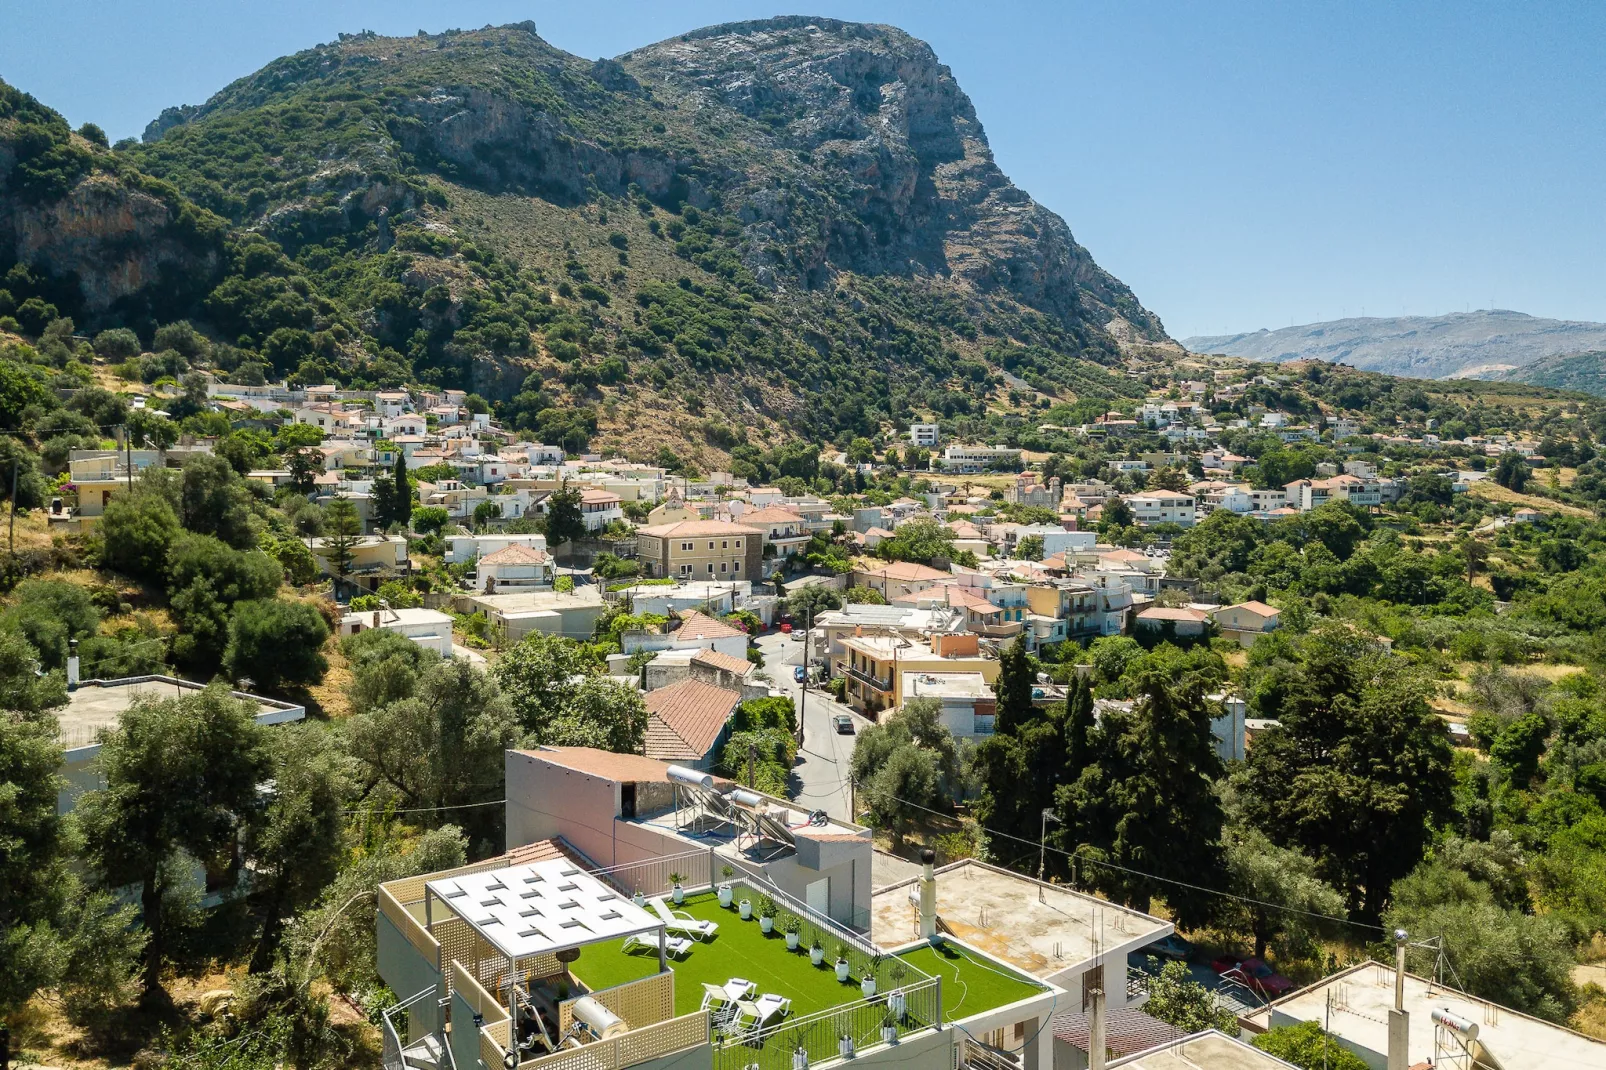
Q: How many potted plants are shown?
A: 14